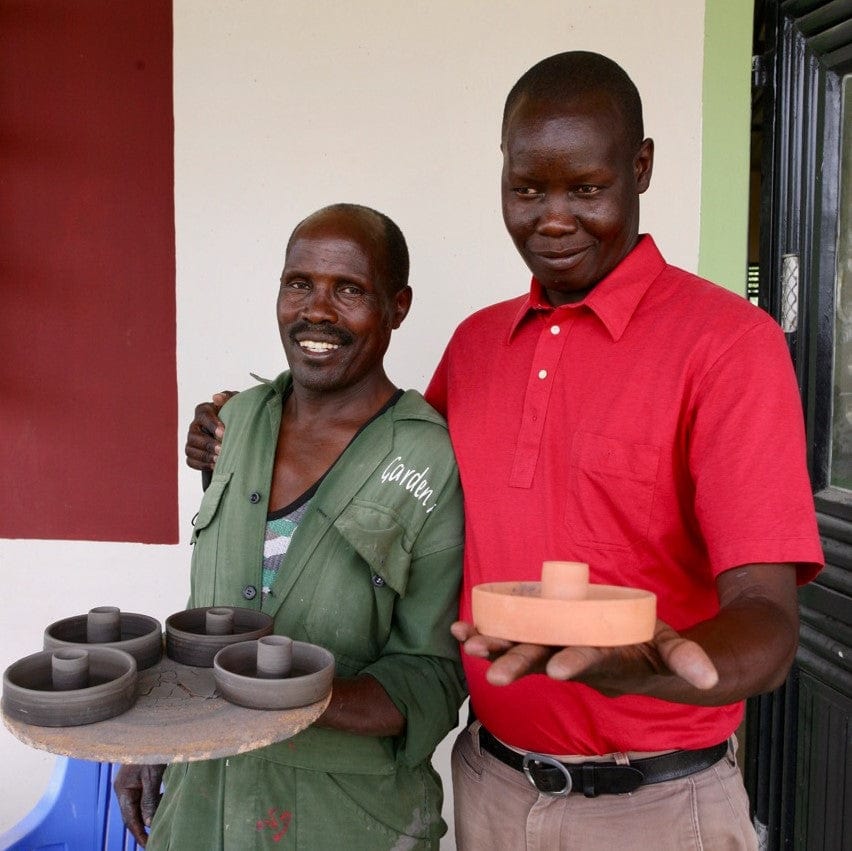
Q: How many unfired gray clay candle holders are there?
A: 4